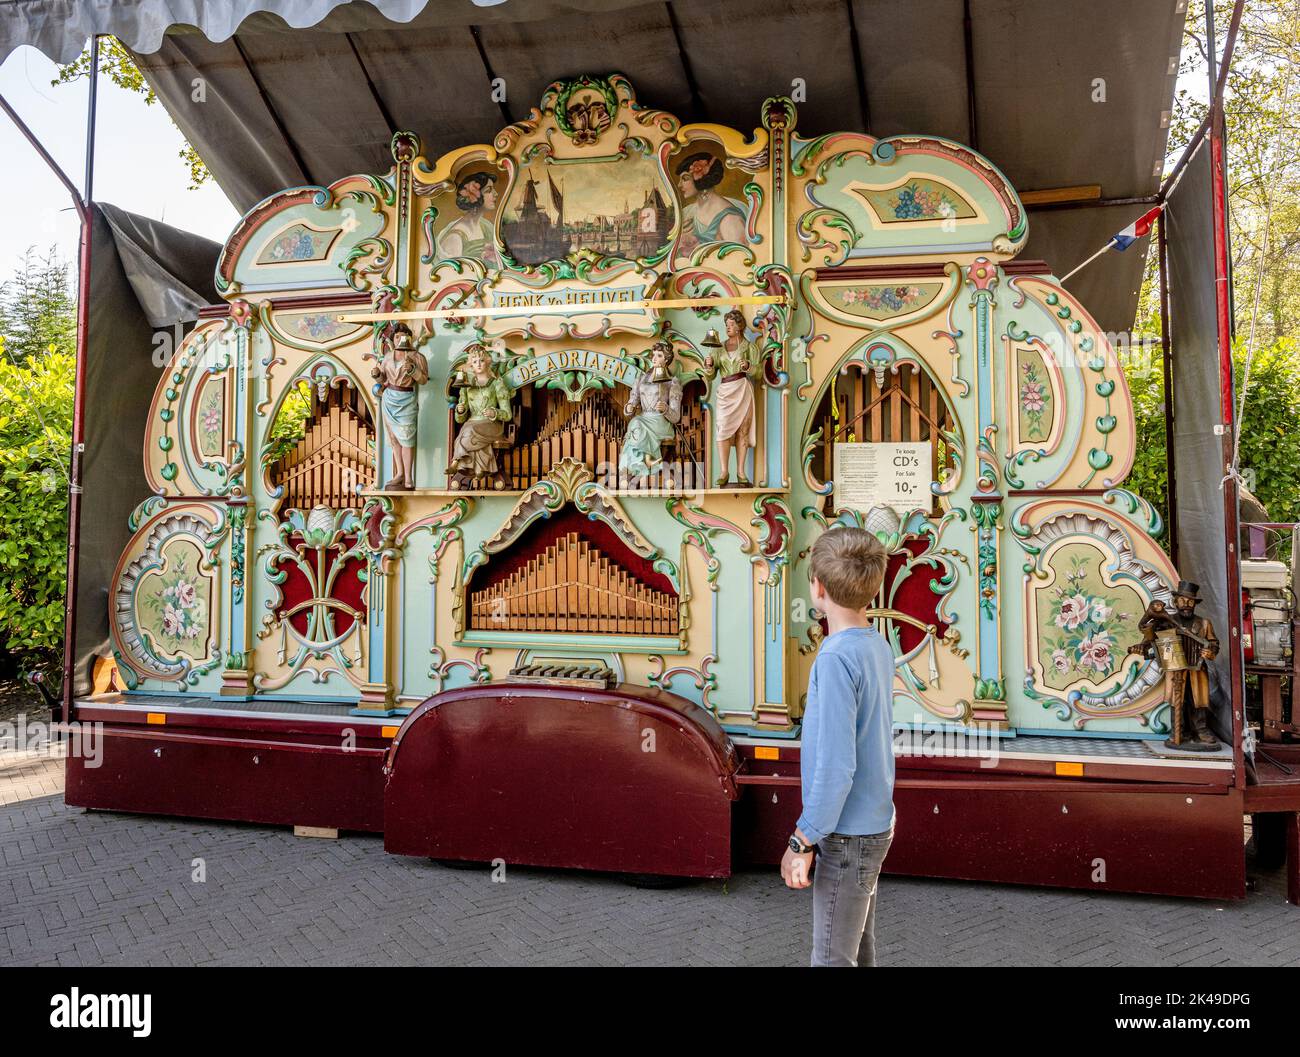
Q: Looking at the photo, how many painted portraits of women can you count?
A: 2